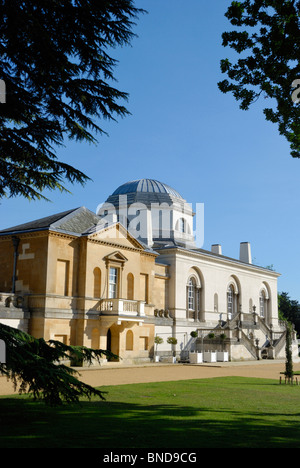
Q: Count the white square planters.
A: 3